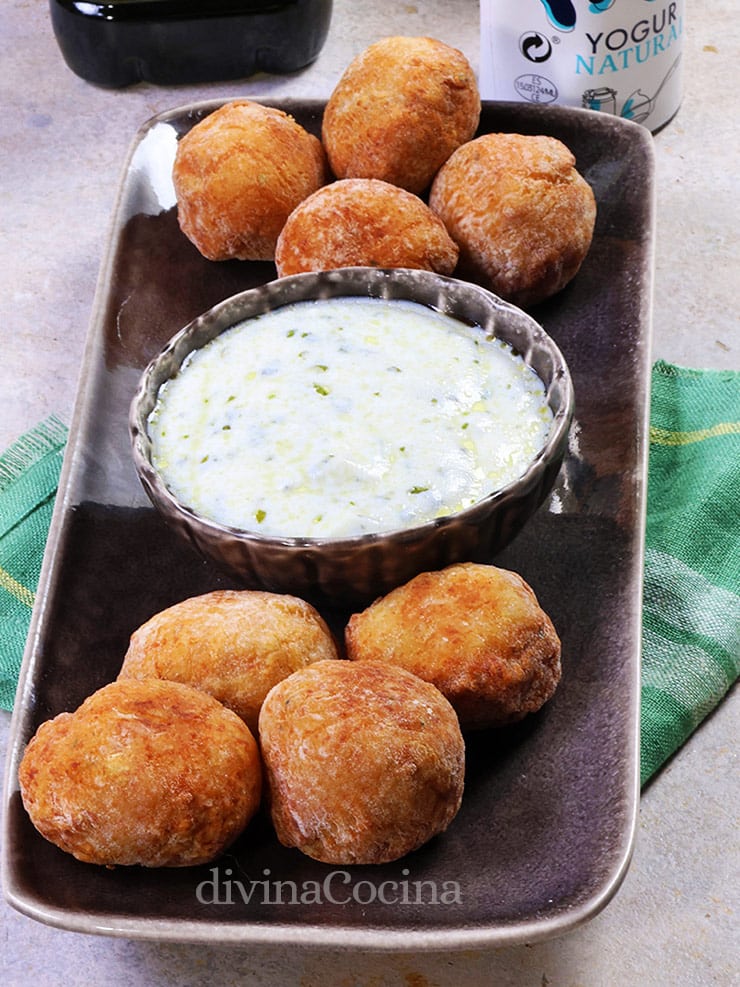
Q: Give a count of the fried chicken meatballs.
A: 8